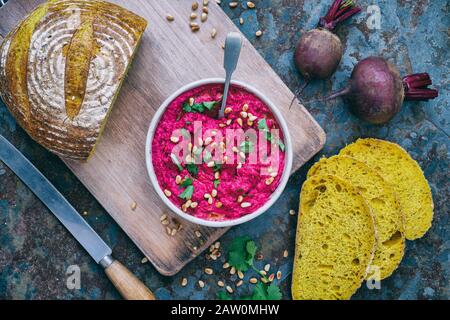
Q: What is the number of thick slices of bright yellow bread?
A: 3